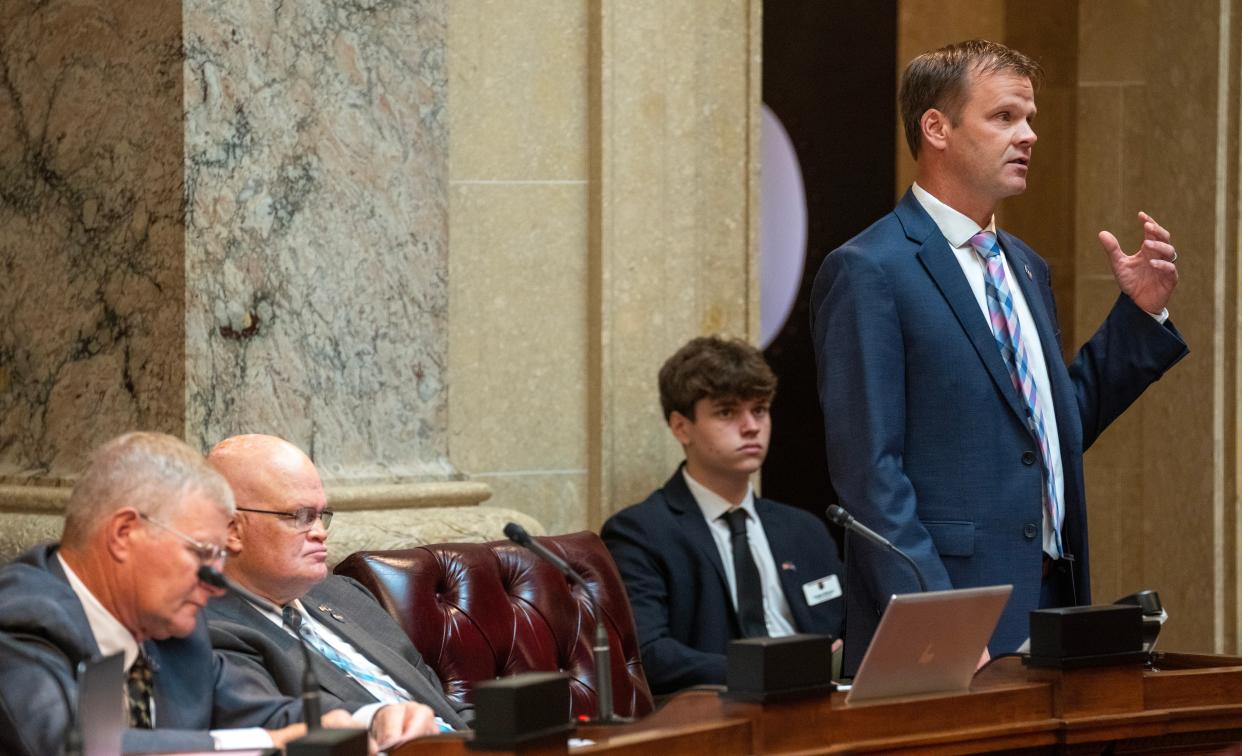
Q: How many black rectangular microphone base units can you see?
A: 4